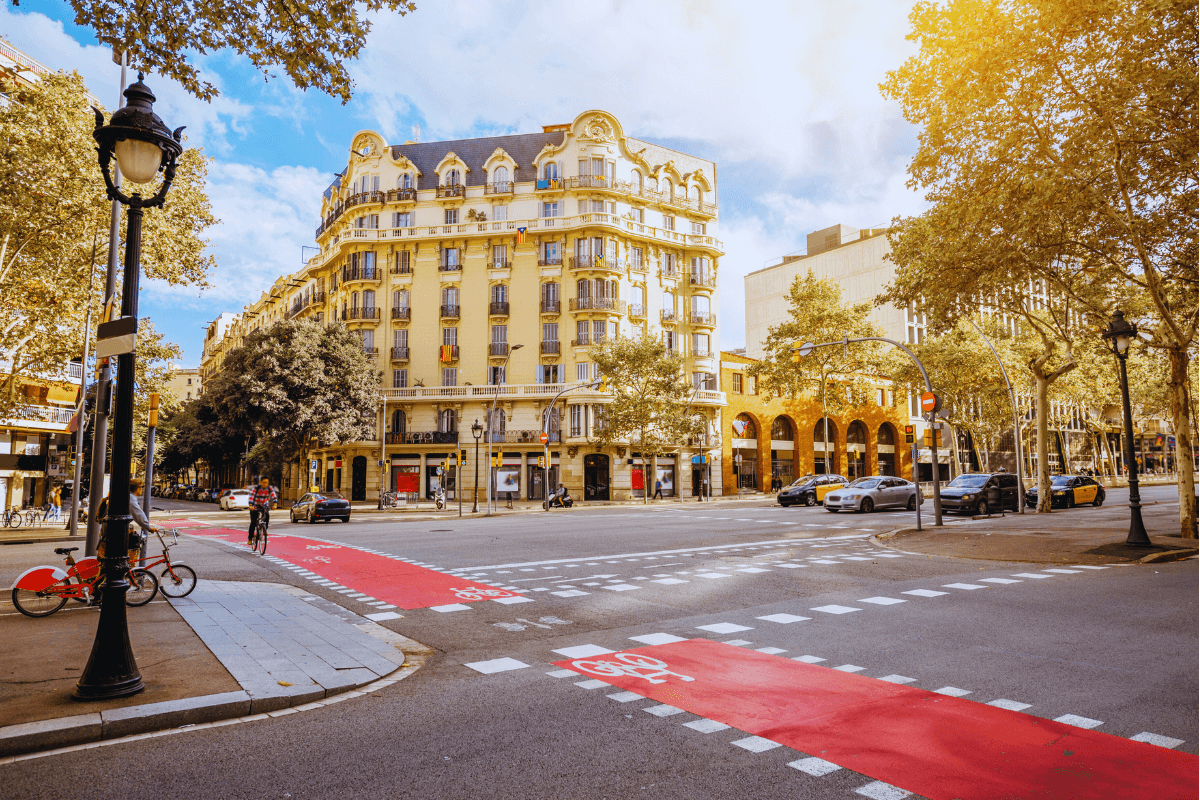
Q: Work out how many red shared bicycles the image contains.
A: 2